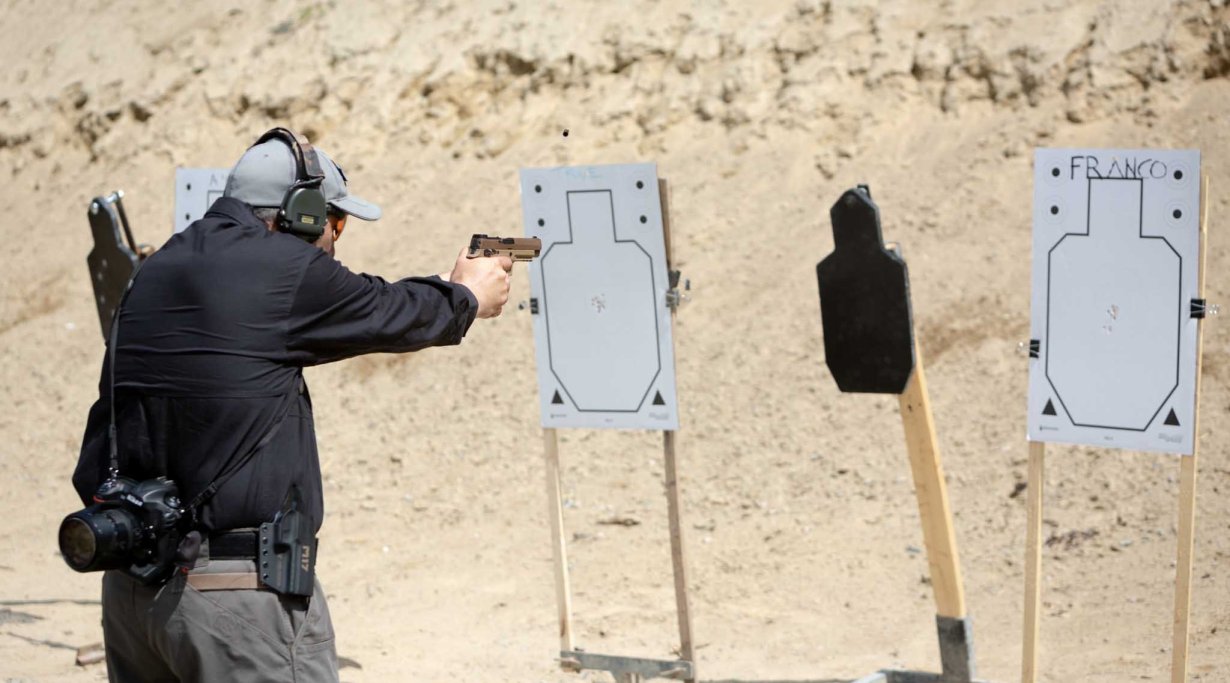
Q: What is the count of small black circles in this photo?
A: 10